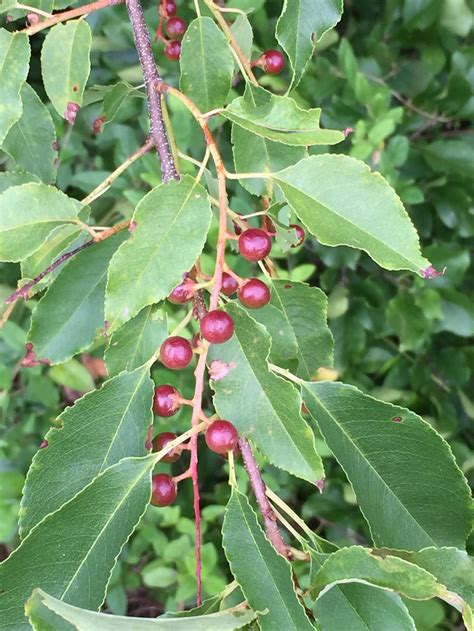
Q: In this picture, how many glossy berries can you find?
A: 15